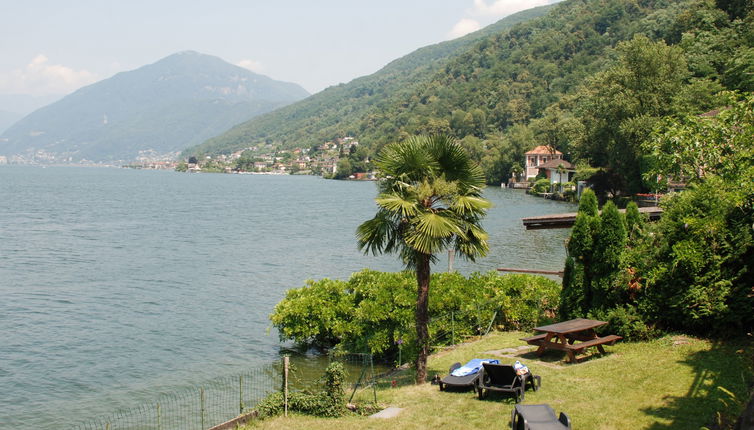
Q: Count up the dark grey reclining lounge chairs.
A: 3